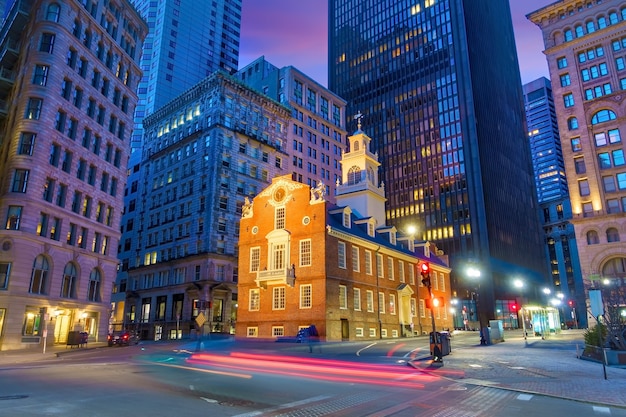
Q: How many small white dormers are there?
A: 5